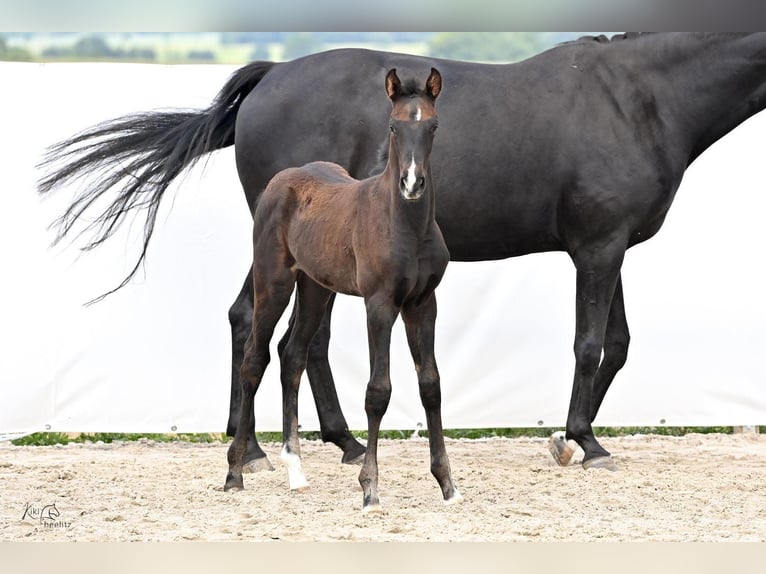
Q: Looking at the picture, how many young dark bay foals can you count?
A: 1